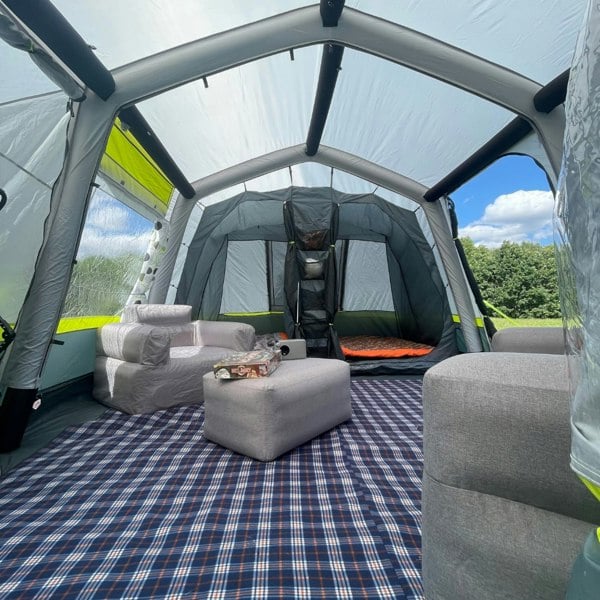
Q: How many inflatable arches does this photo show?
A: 2